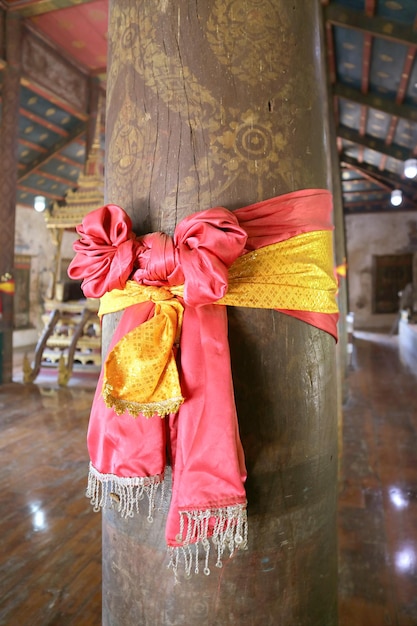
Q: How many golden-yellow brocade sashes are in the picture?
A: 1